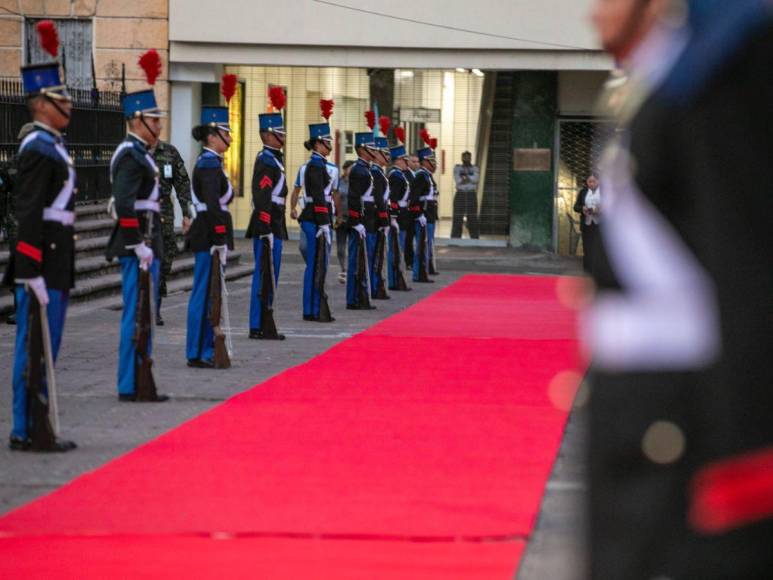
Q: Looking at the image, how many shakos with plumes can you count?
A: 10